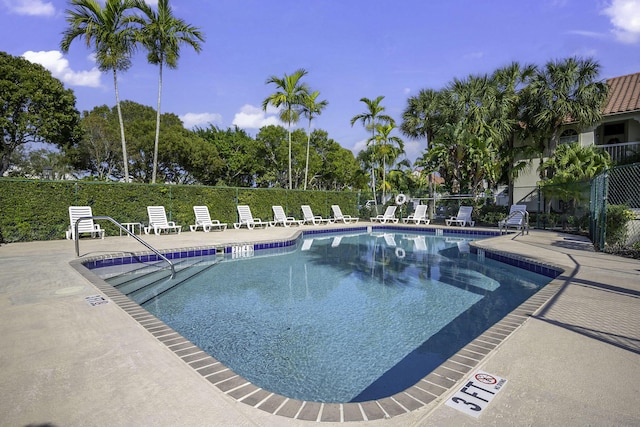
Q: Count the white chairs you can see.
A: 11